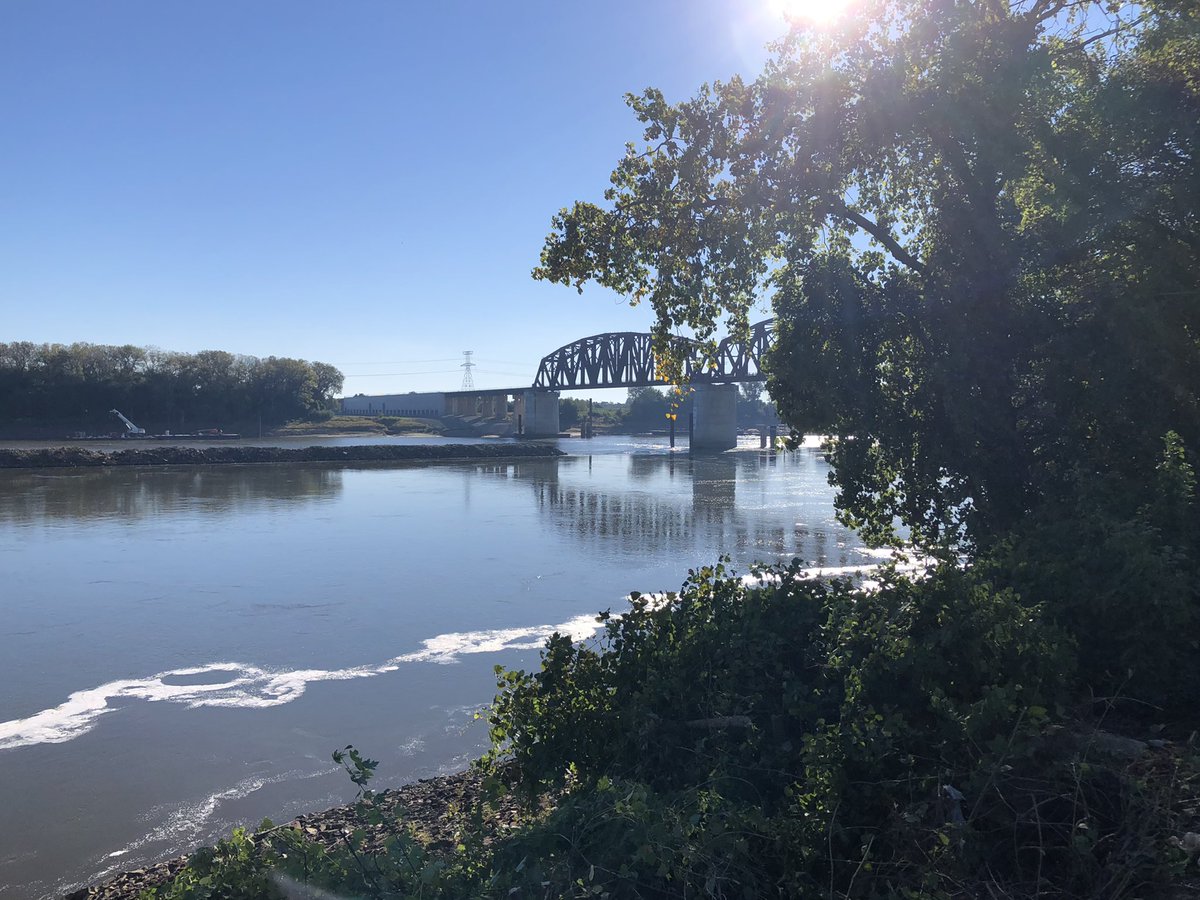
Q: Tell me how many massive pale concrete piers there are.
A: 2